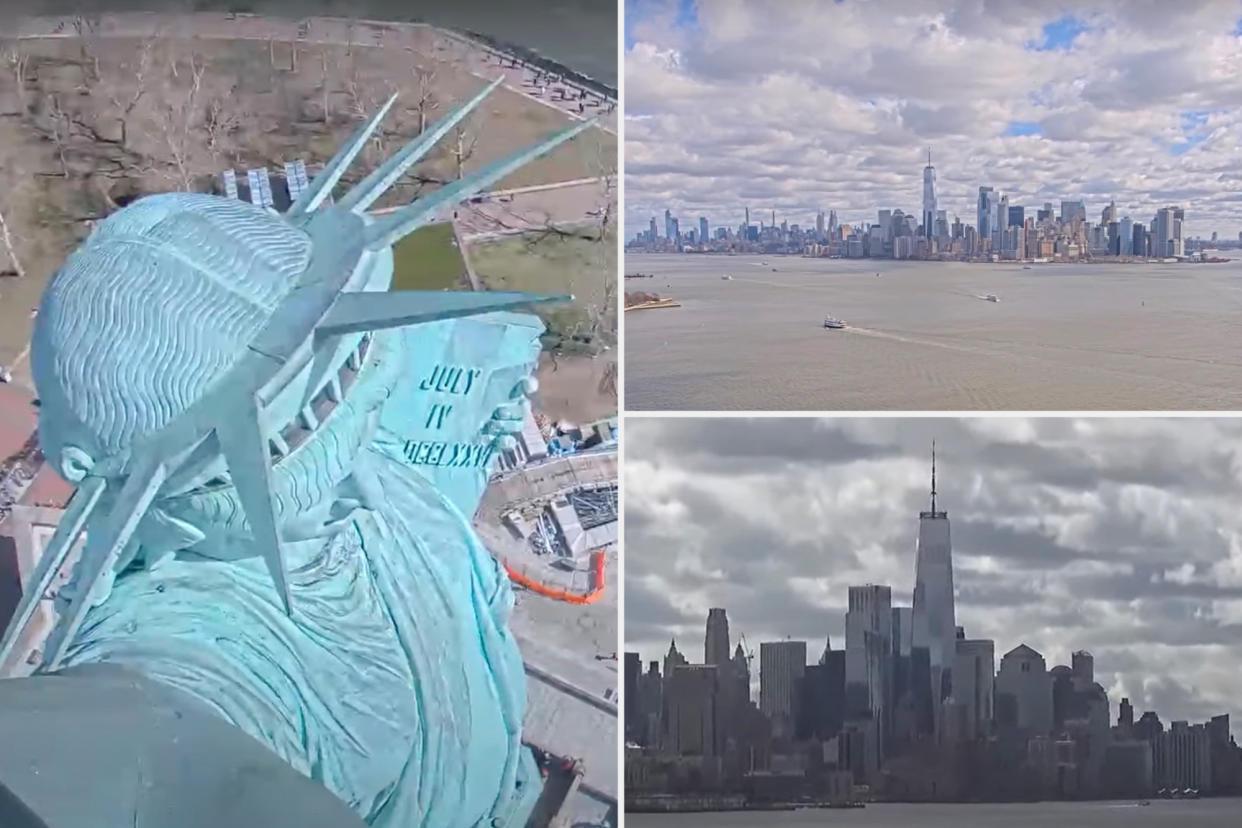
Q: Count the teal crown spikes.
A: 7